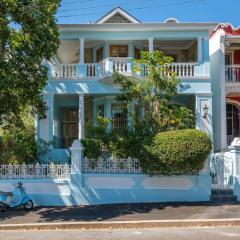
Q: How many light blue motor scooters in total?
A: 1